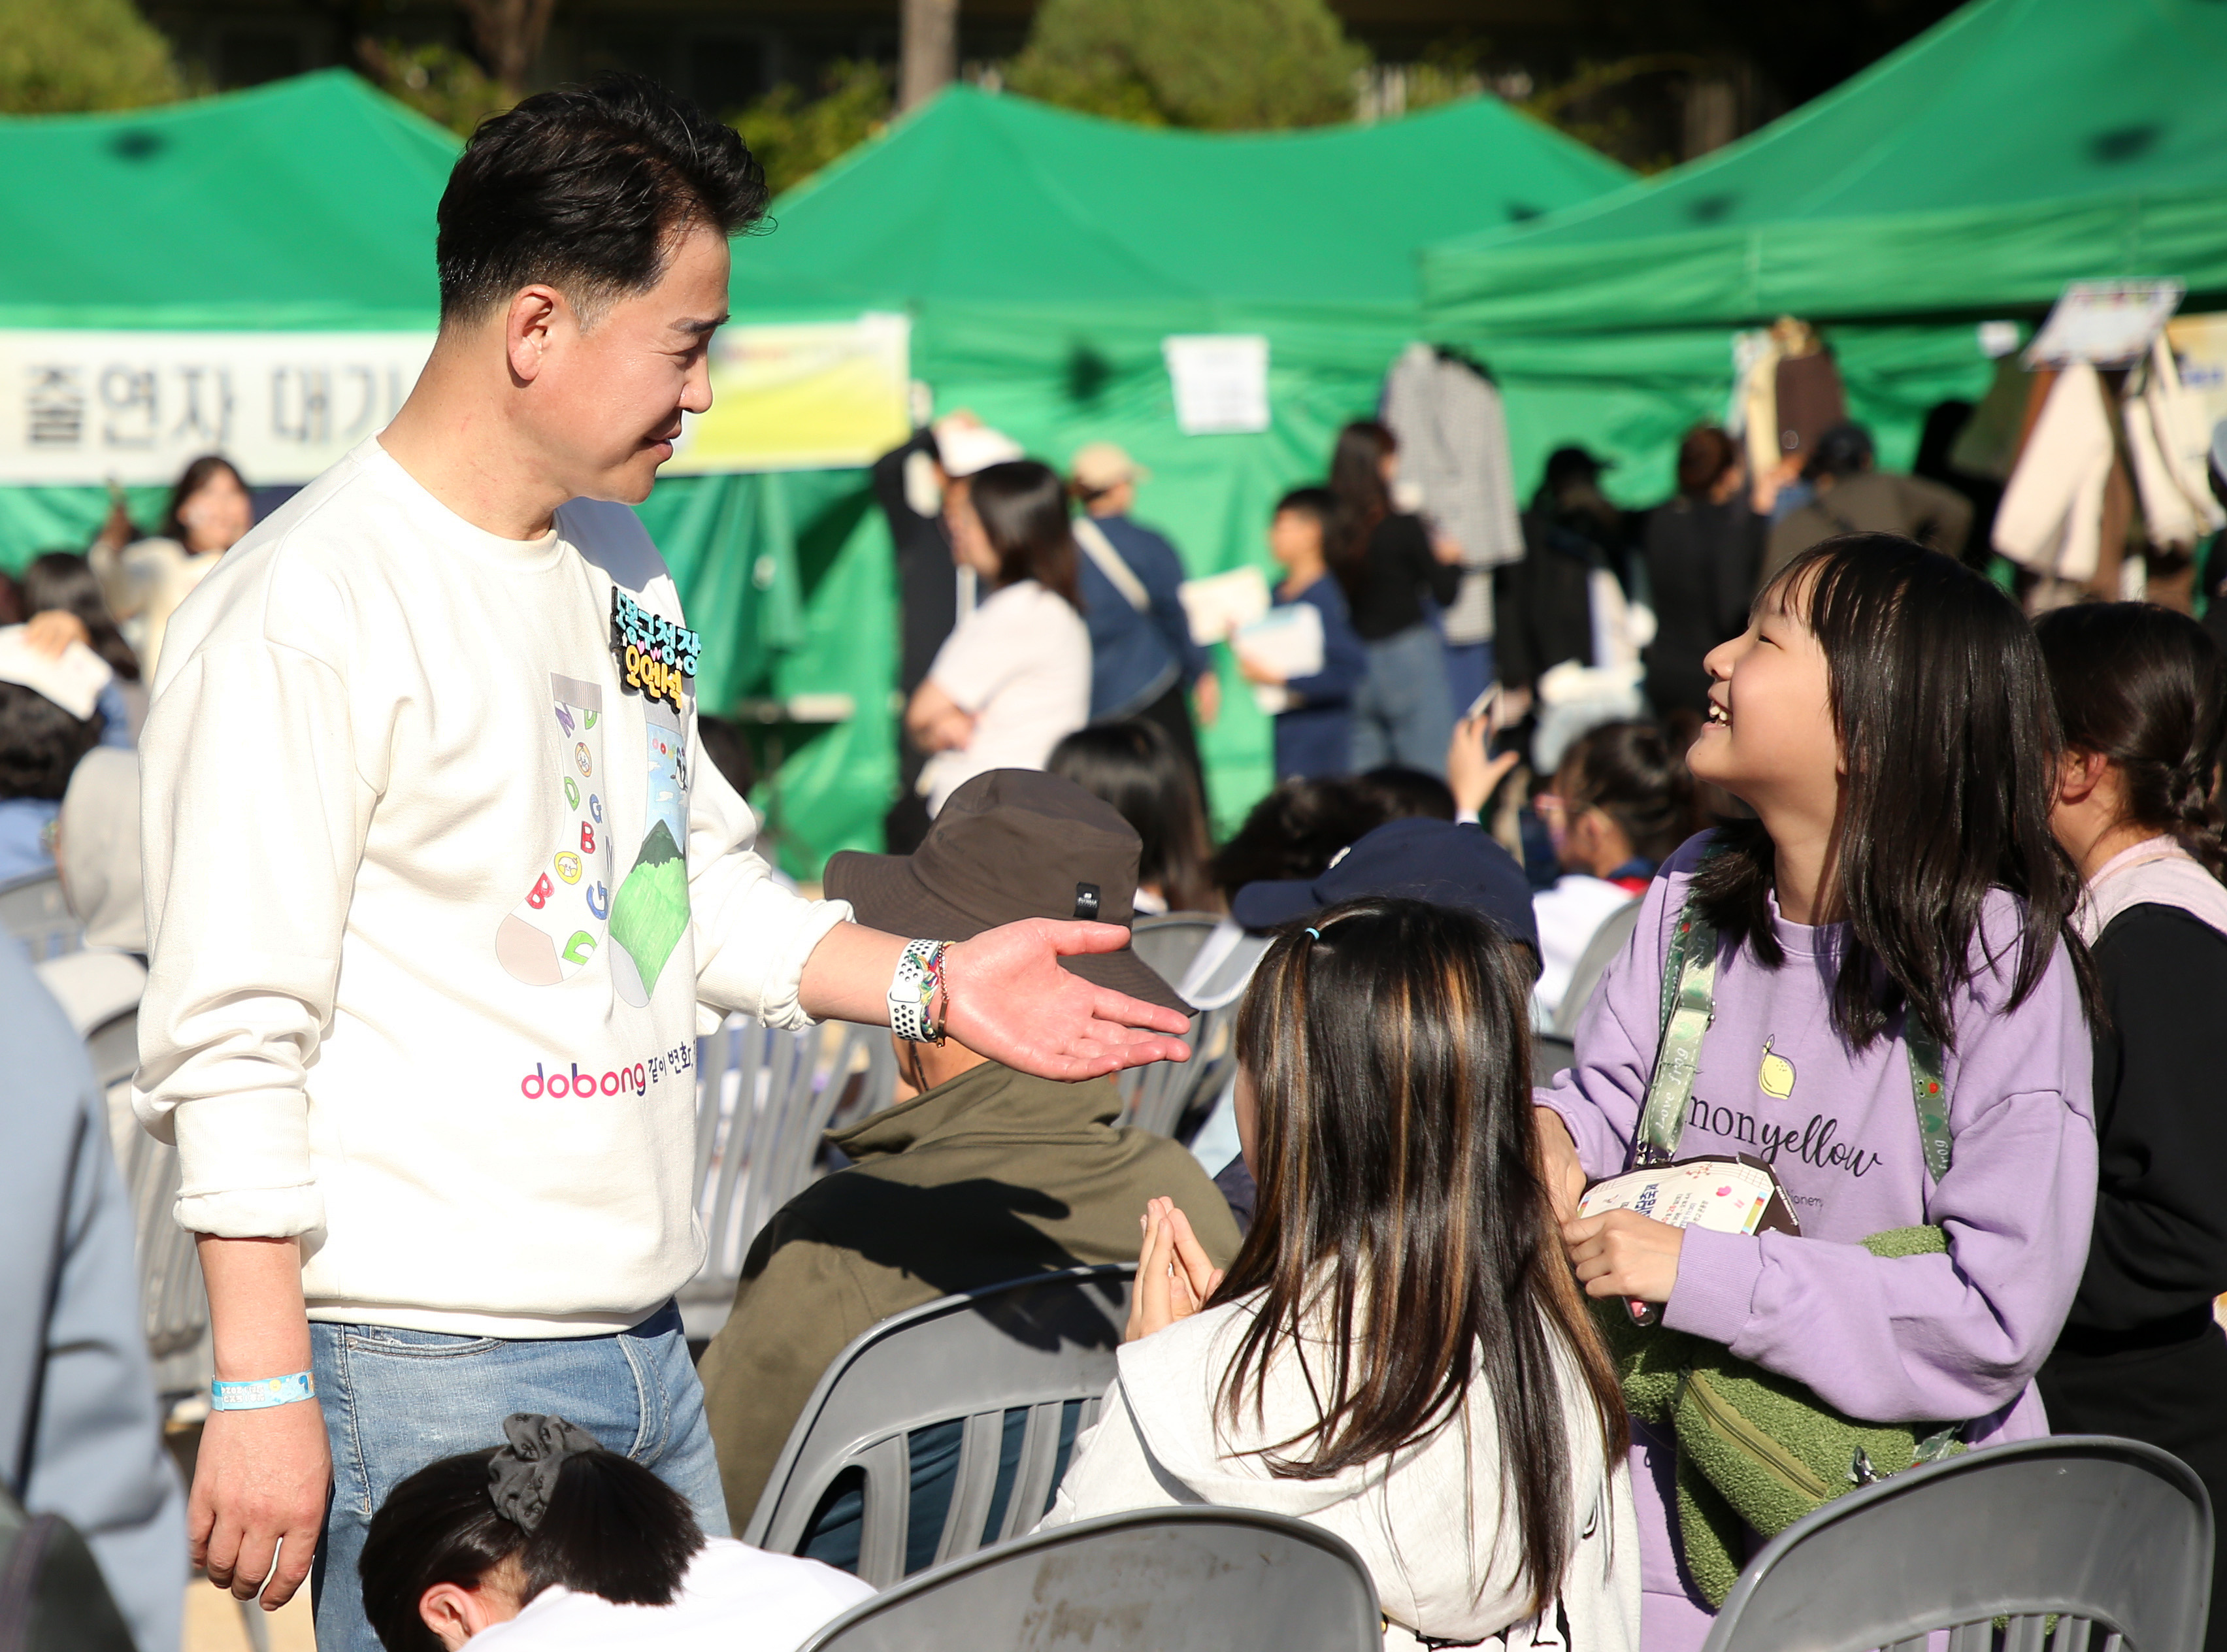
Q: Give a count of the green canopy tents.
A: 3